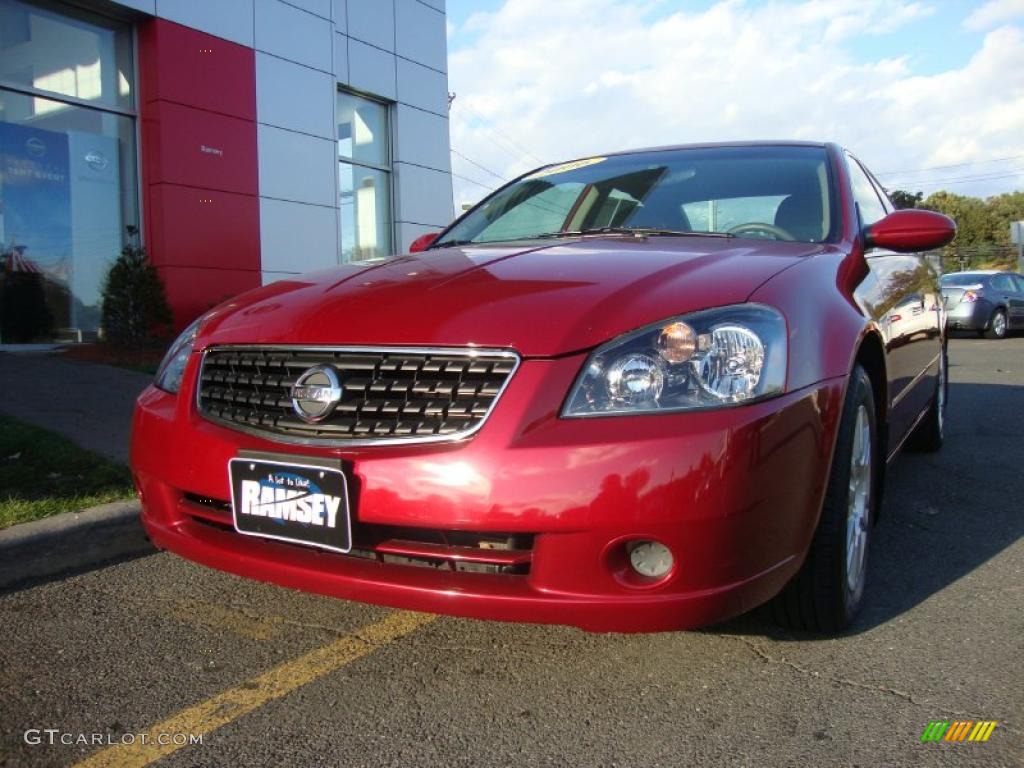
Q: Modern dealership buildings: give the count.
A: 1